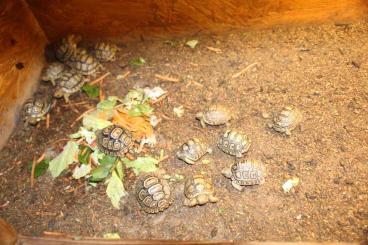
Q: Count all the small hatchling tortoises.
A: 14